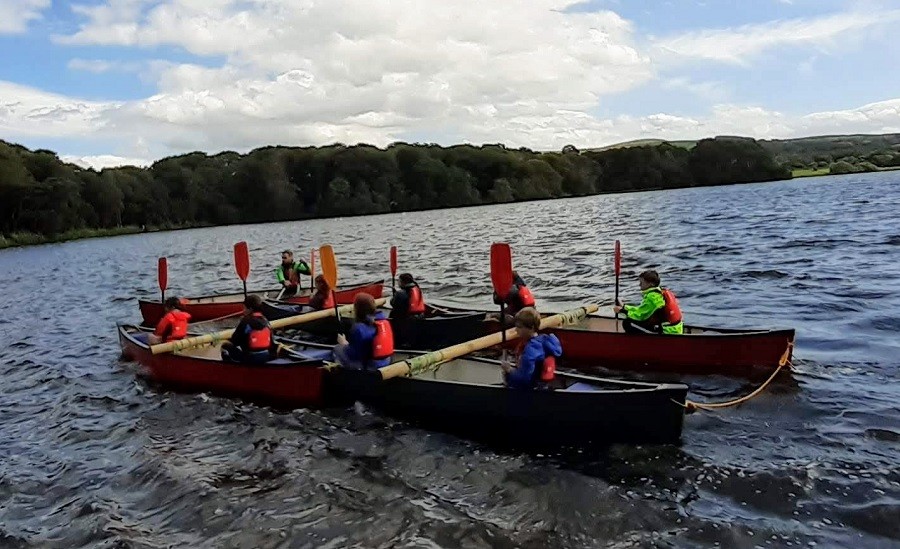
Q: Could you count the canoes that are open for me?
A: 5